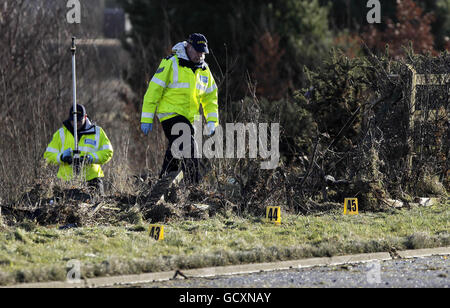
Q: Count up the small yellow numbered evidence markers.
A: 3